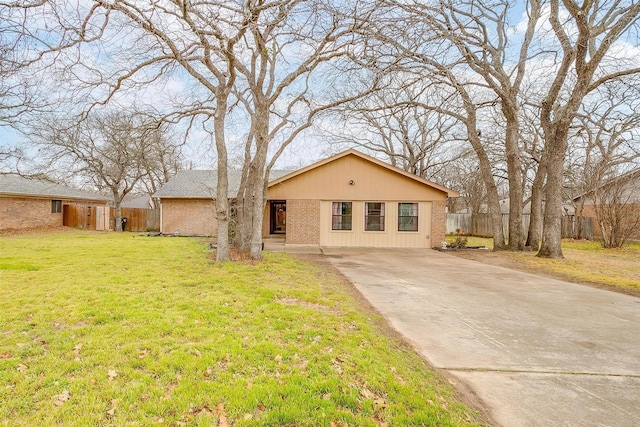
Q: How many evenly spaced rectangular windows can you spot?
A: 3